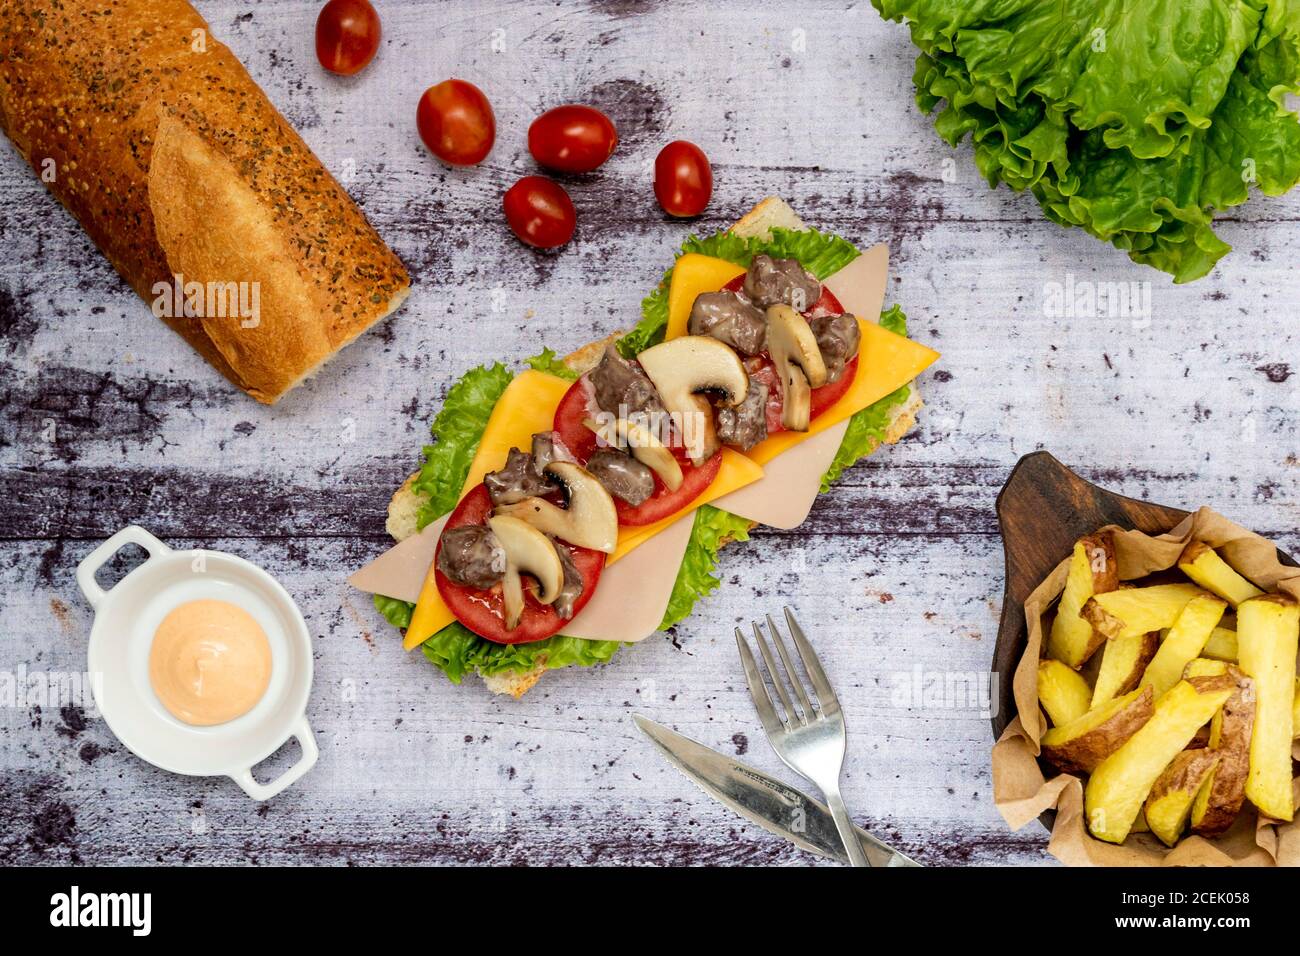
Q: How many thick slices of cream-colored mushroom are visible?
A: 5